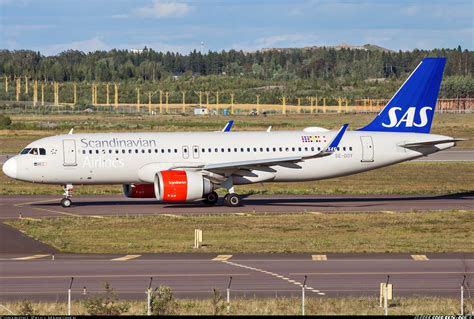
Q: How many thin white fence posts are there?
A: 6